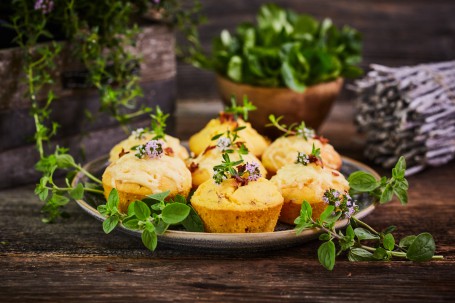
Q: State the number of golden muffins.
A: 7